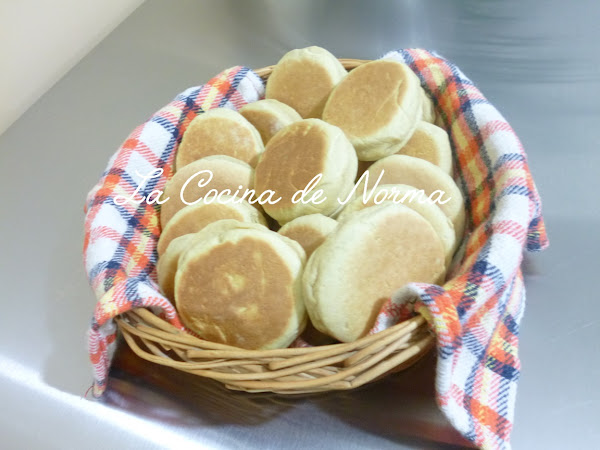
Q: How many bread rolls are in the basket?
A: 15